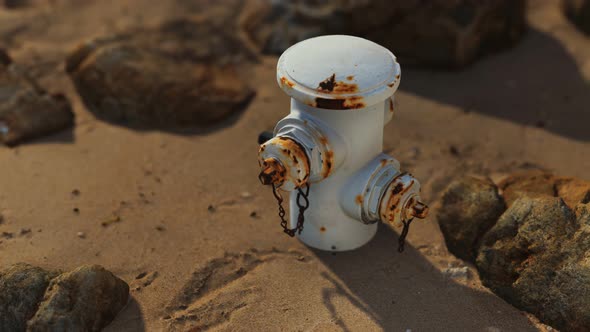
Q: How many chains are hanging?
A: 2